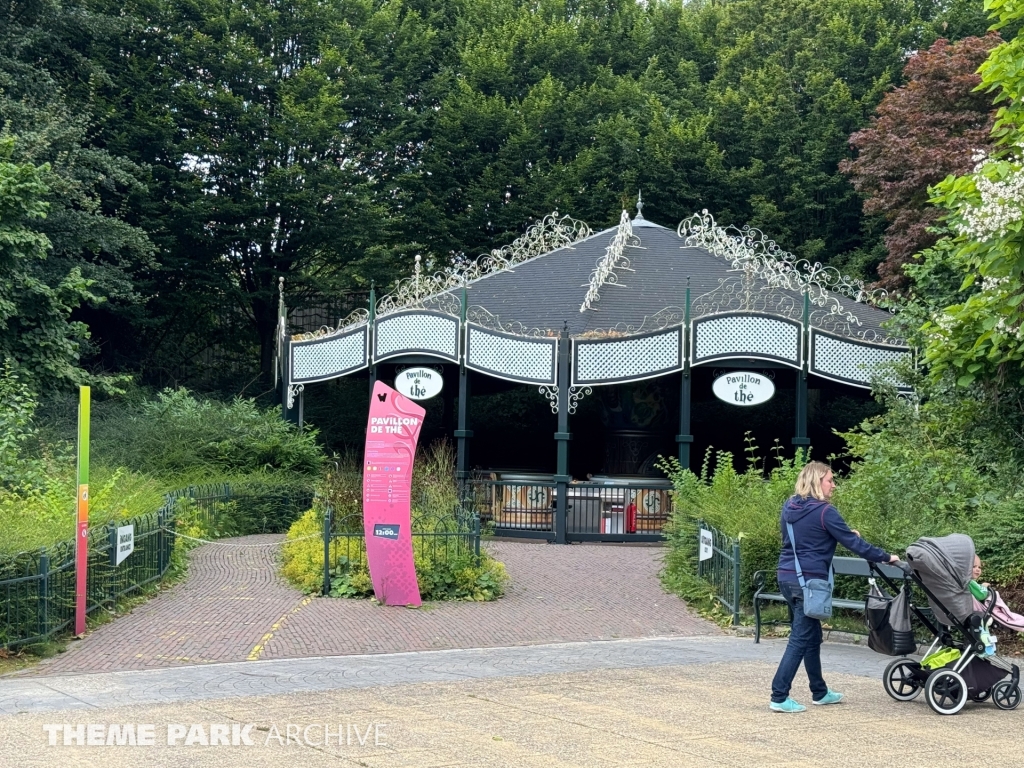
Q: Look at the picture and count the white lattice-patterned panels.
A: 6